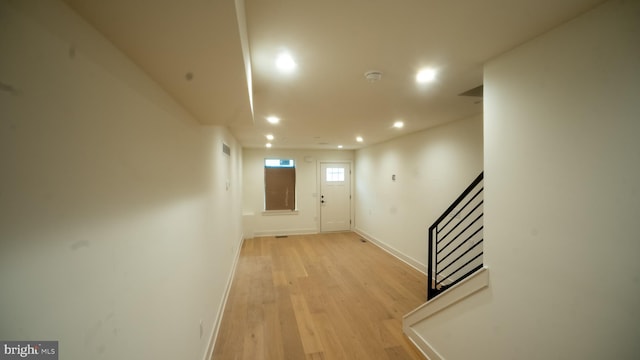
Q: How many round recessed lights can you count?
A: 8